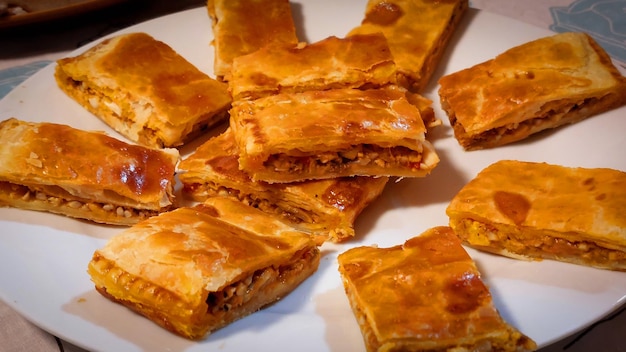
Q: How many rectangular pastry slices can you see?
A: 11